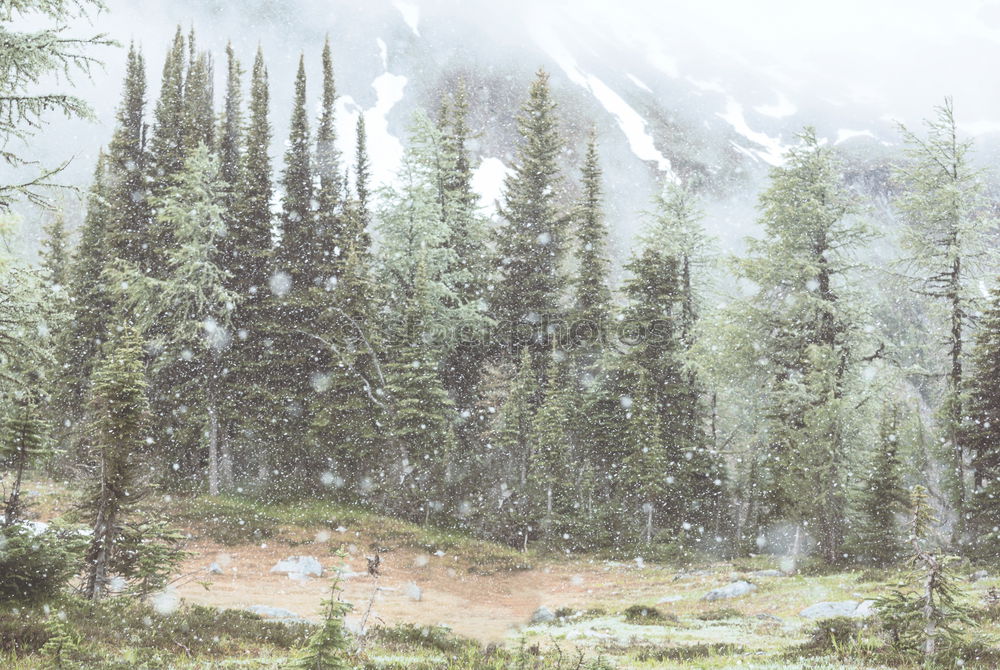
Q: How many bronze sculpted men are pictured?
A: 0